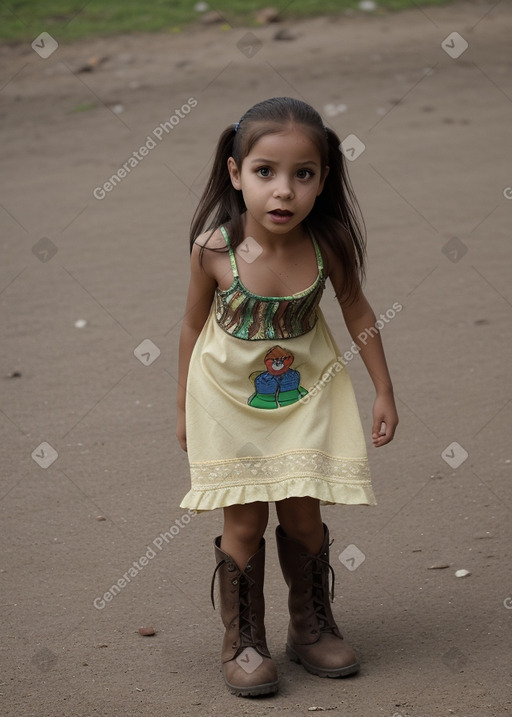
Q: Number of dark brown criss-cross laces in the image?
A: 2